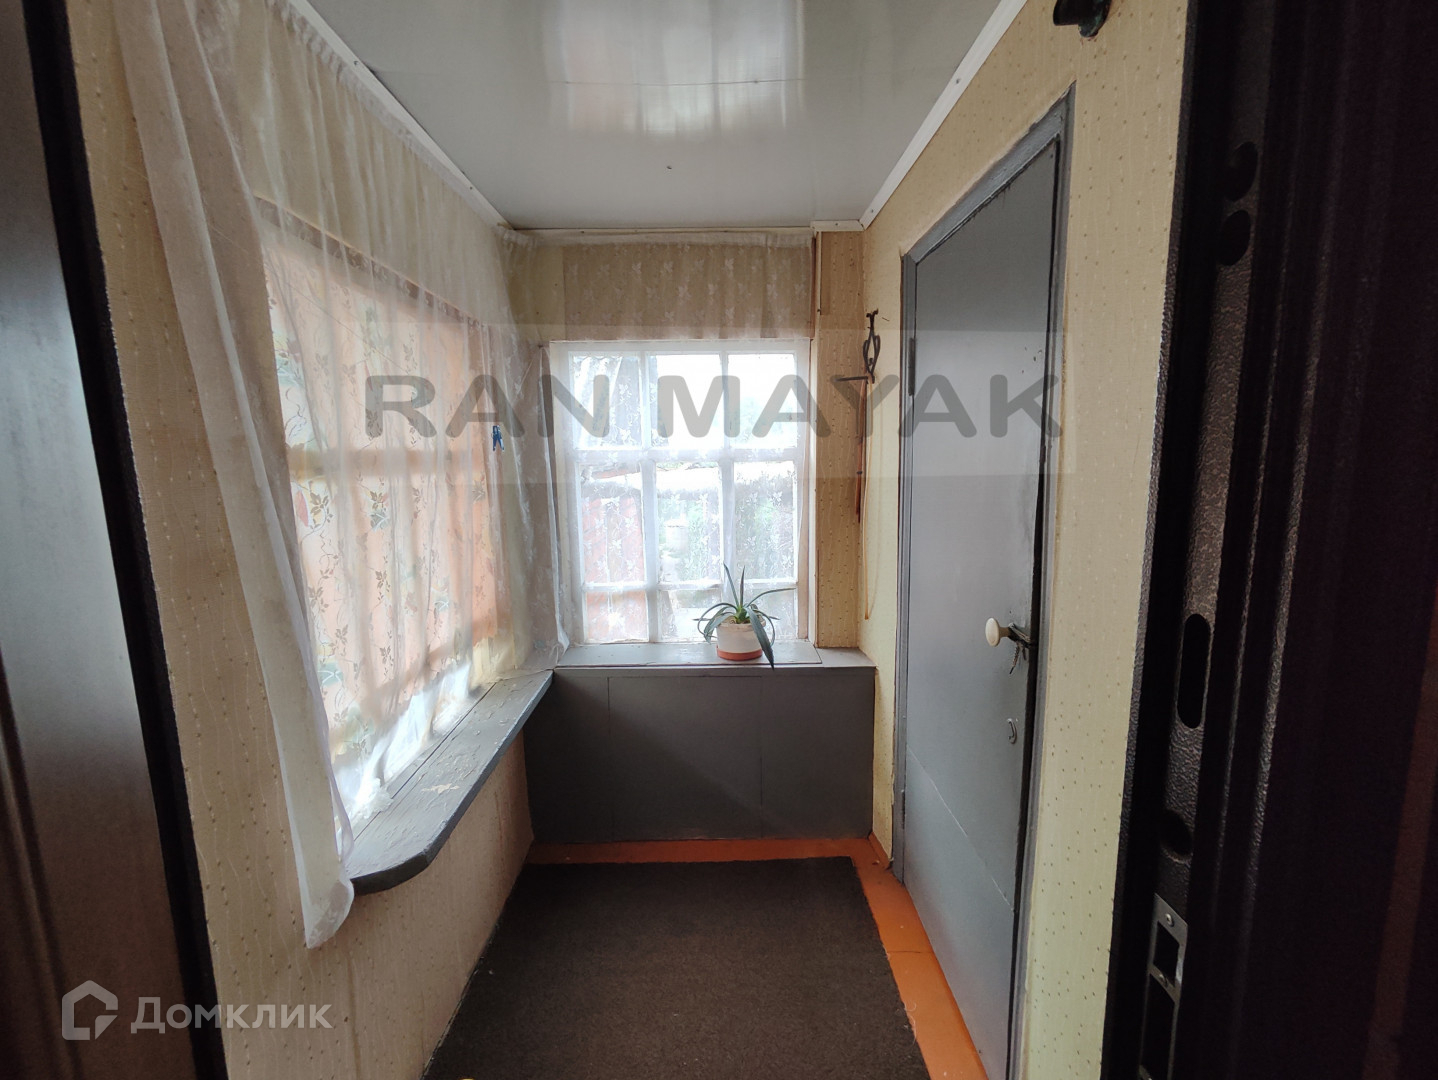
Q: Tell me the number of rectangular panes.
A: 9